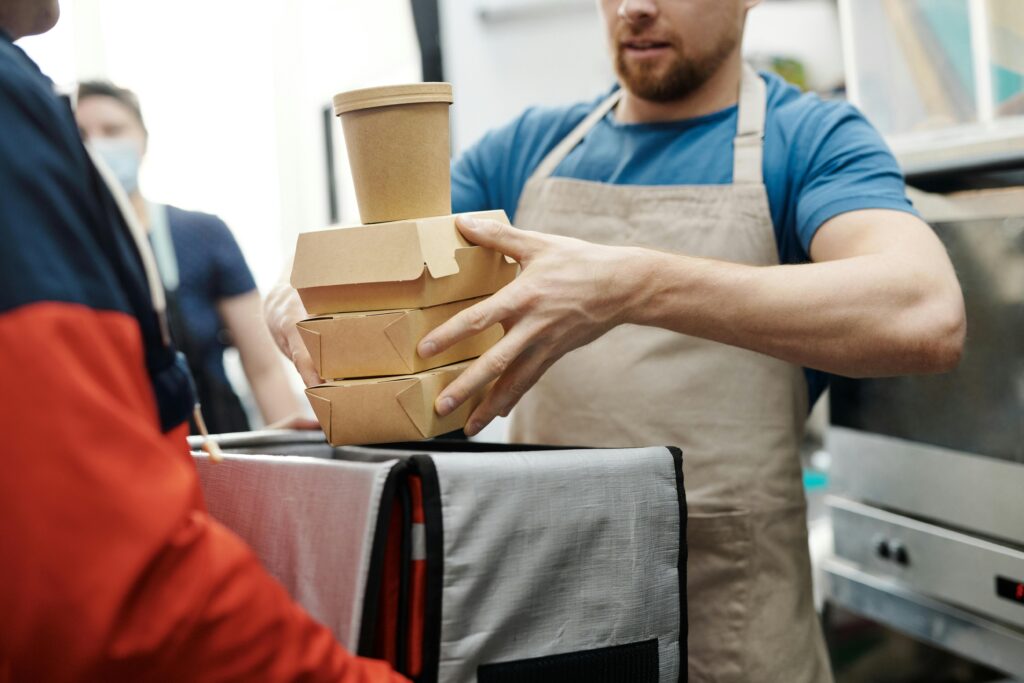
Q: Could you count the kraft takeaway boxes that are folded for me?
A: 3